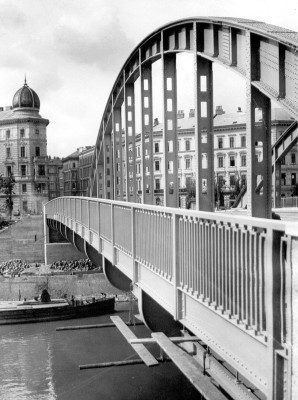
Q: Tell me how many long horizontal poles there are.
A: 3